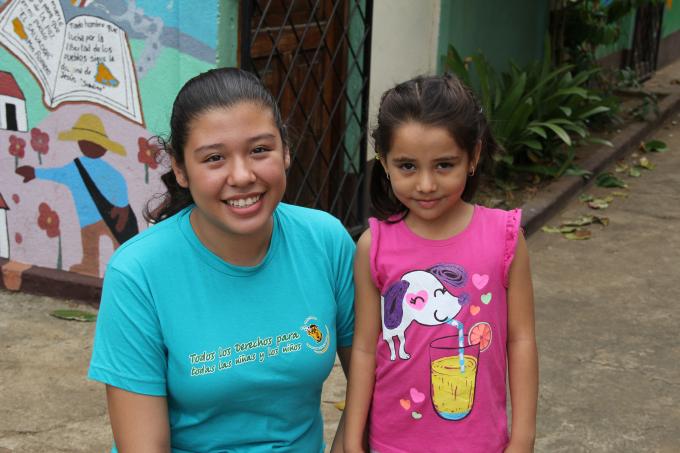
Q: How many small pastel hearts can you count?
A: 6